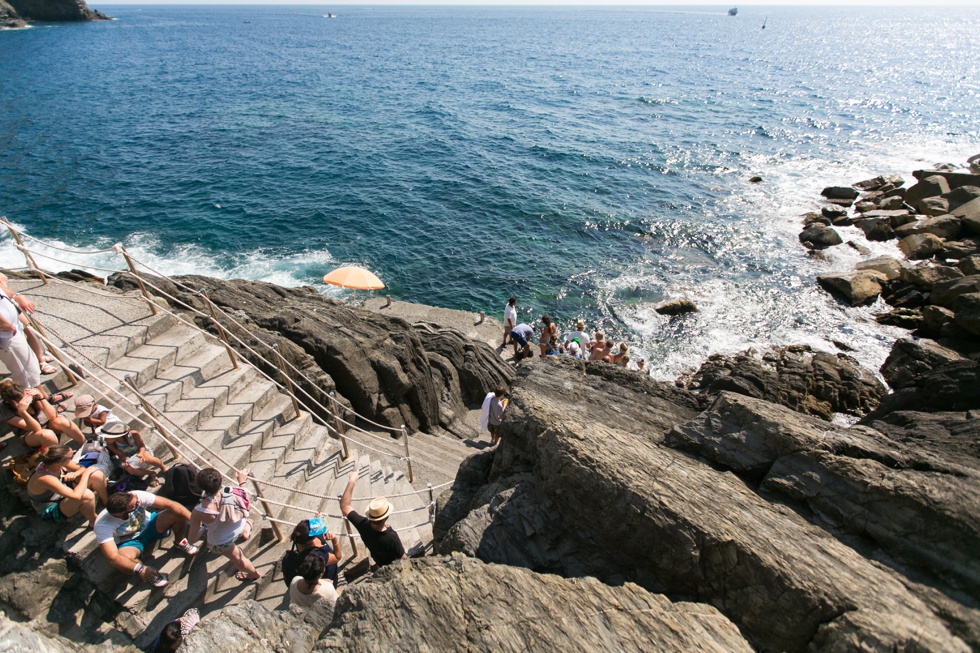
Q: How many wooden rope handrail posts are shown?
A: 11